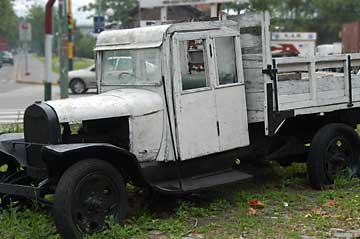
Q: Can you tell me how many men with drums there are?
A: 0